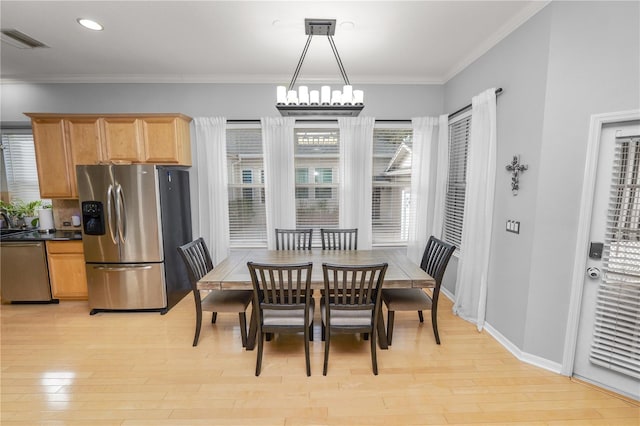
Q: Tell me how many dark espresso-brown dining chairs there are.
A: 6